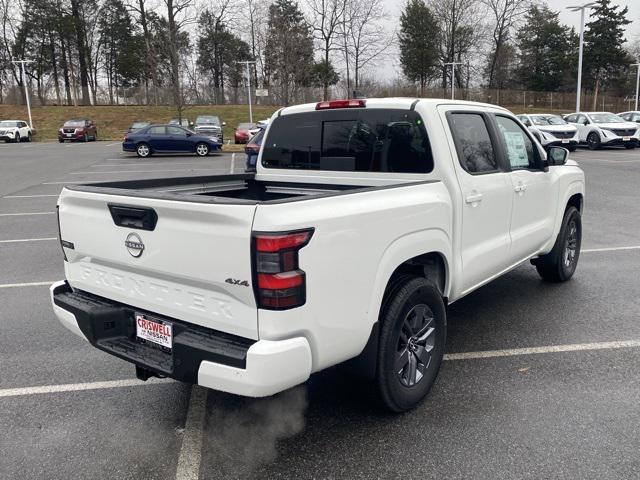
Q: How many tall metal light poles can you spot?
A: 5